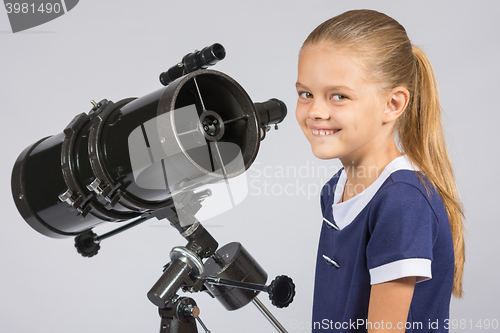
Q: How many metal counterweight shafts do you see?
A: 1